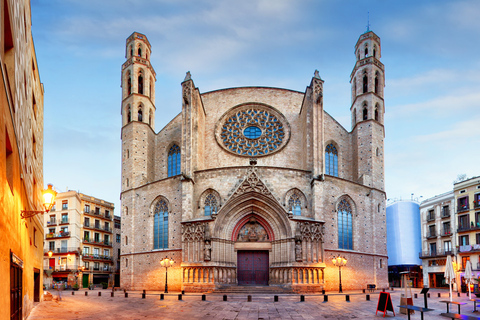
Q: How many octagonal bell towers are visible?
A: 2